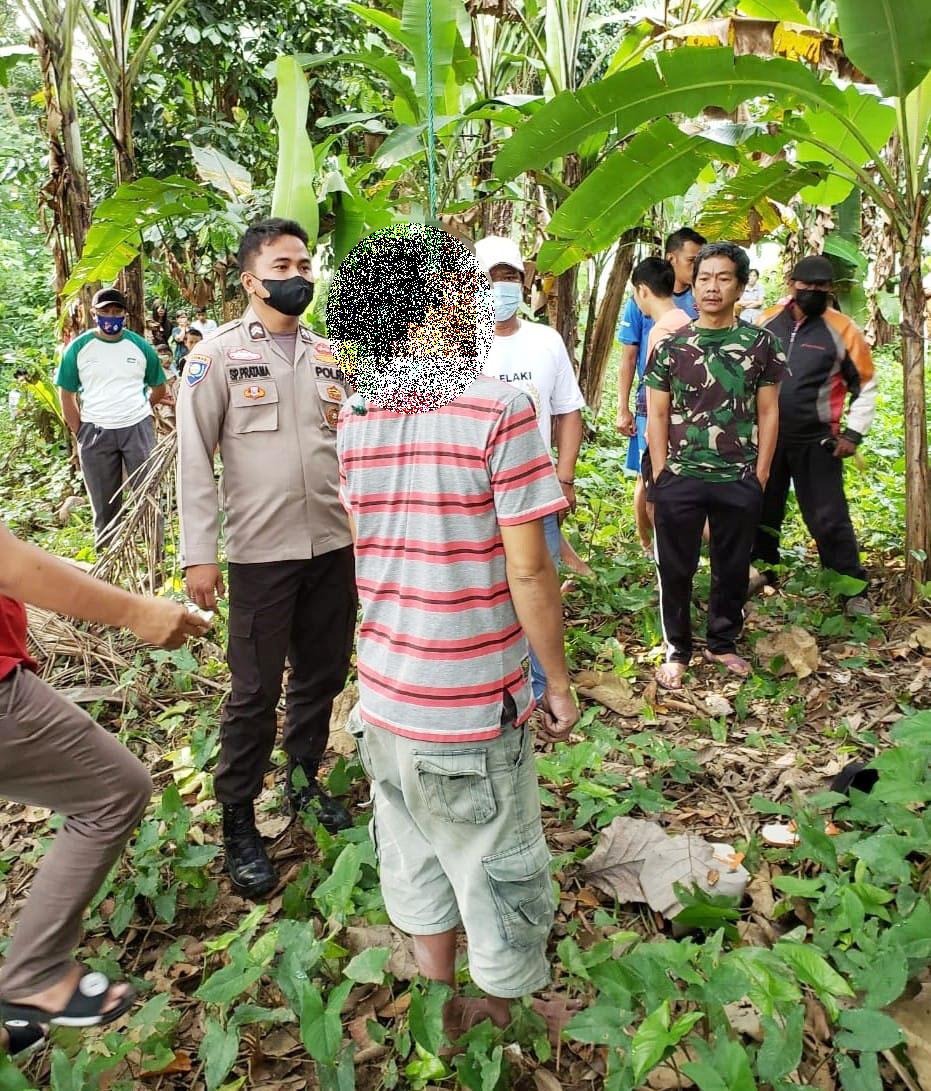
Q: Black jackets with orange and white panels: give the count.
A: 1